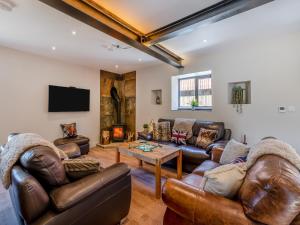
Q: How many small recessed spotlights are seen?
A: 5